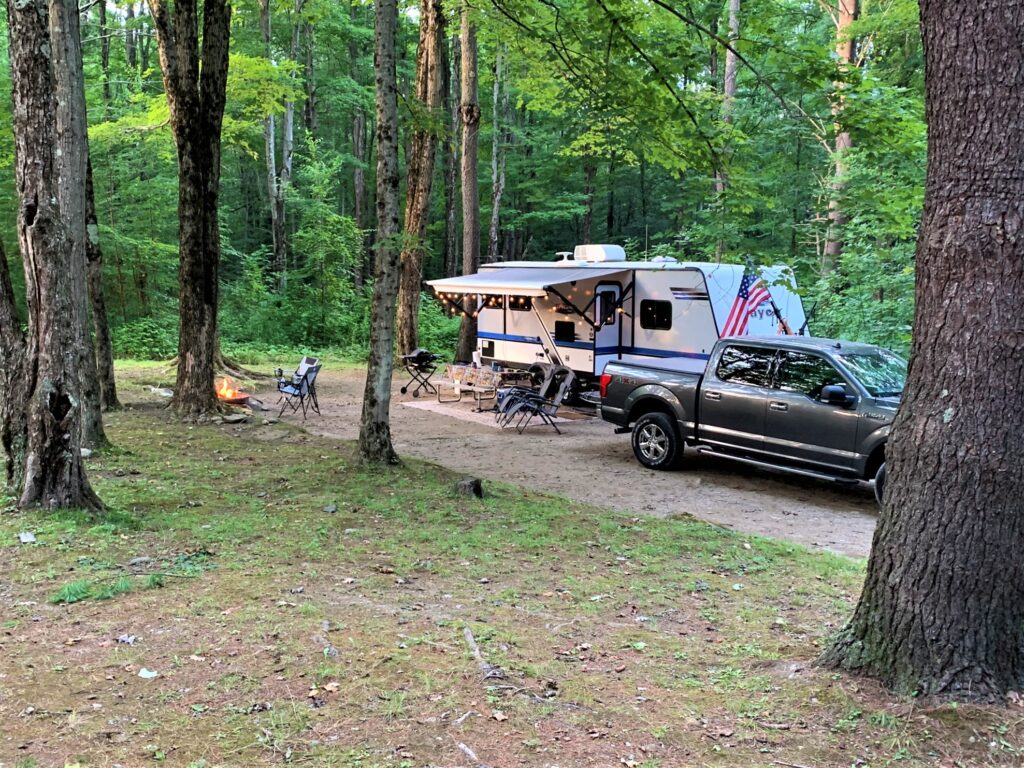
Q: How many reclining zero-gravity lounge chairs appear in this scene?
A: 2